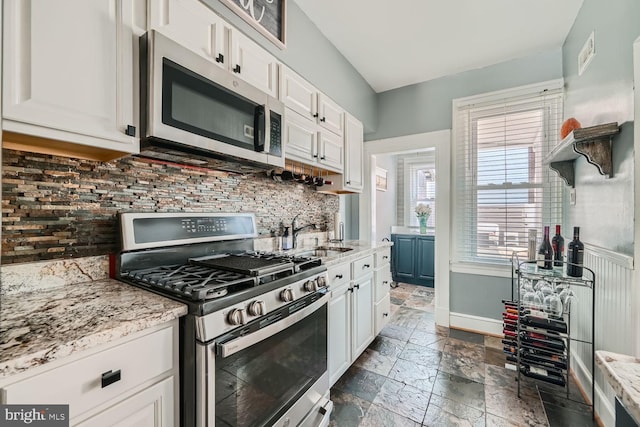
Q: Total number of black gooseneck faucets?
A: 1